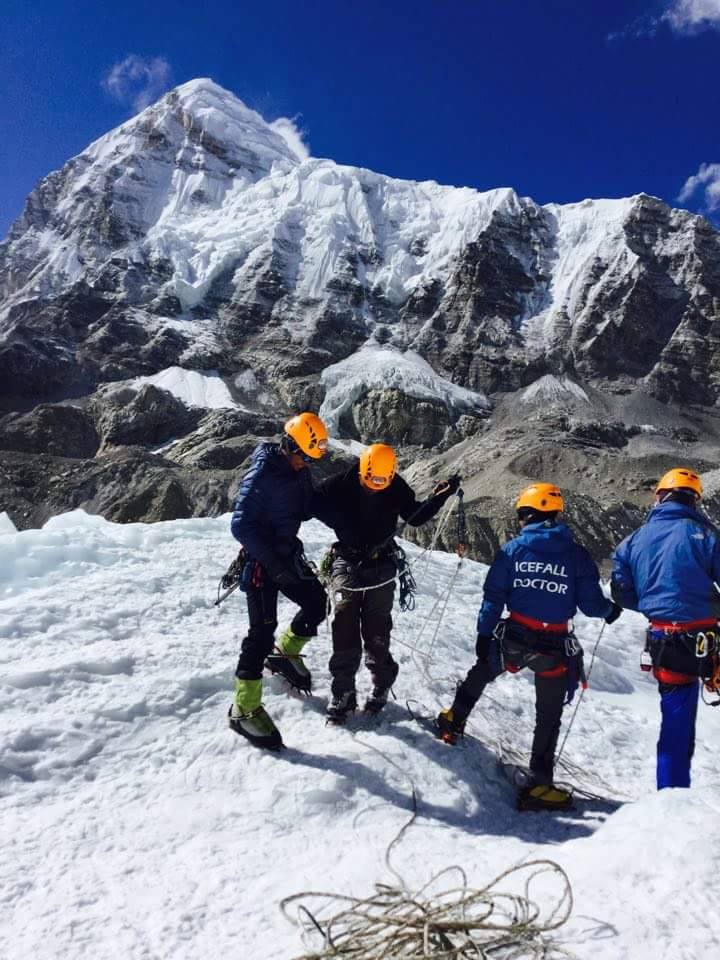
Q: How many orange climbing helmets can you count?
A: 4